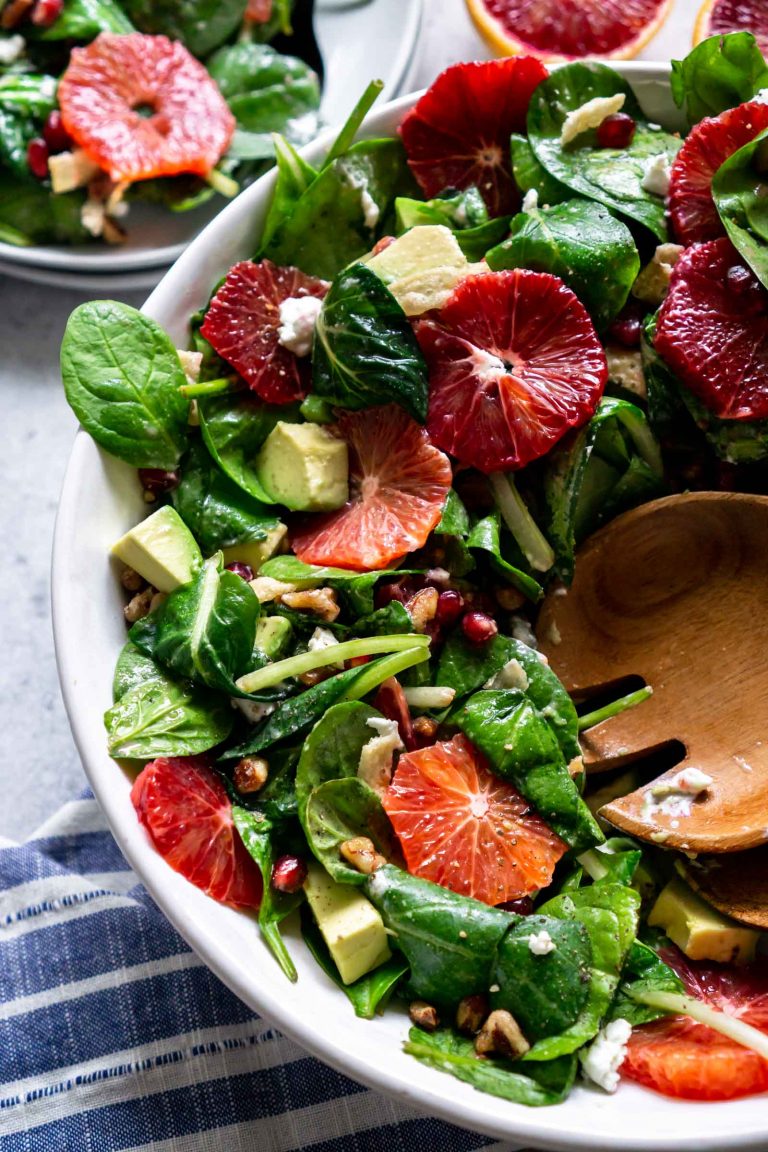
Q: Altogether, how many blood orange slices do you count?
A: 12